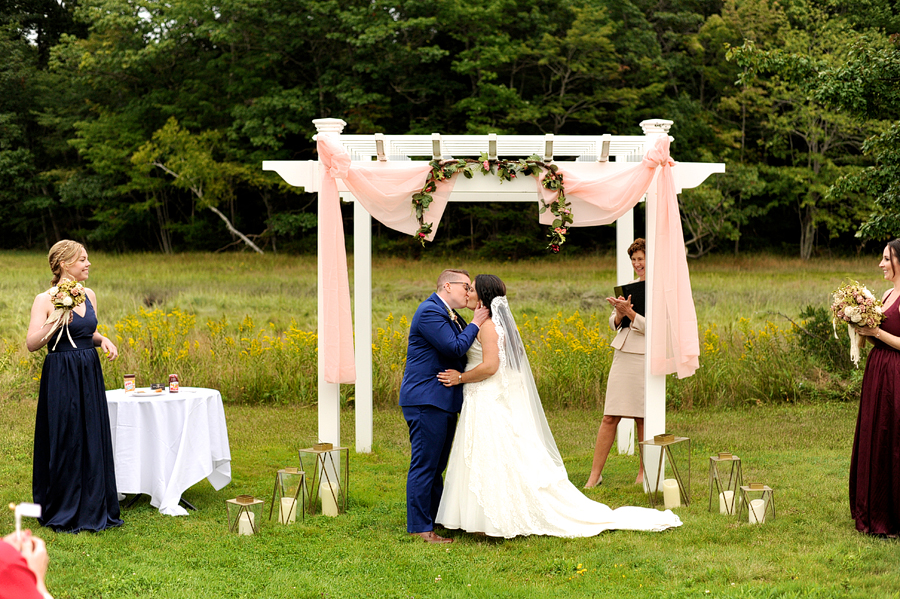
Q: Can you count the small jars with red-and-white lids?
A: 1